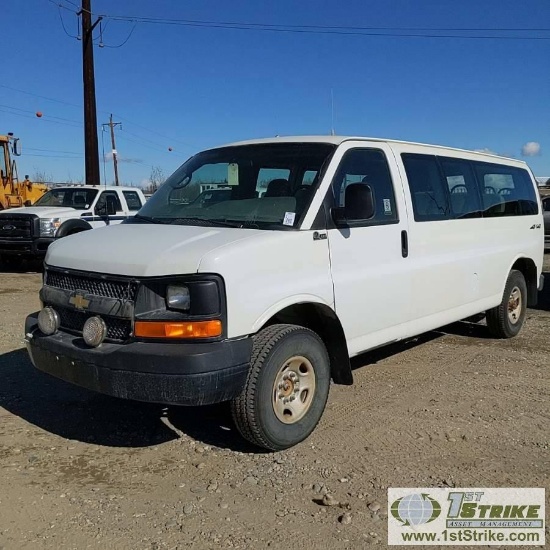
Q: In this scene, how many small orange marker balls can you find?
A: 2